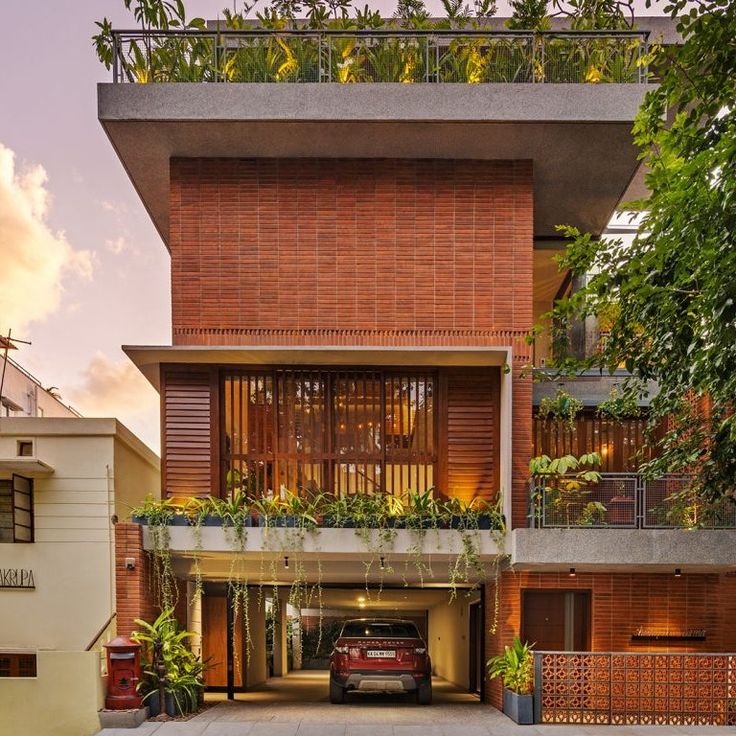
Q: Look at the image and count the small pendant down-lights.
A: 4